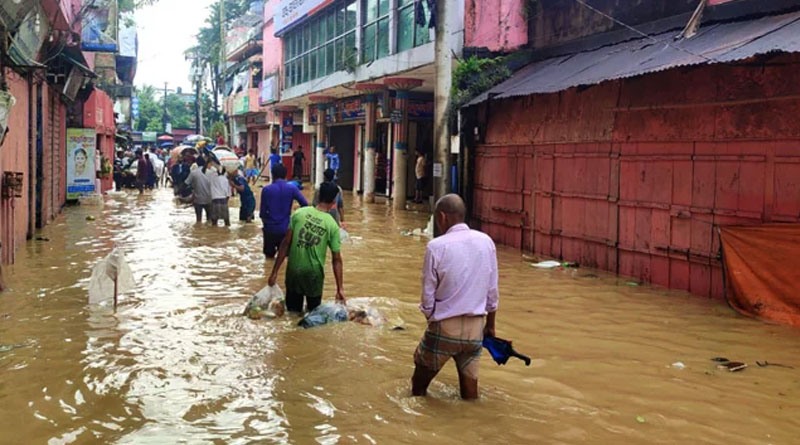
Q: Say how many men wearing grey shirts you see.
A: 2